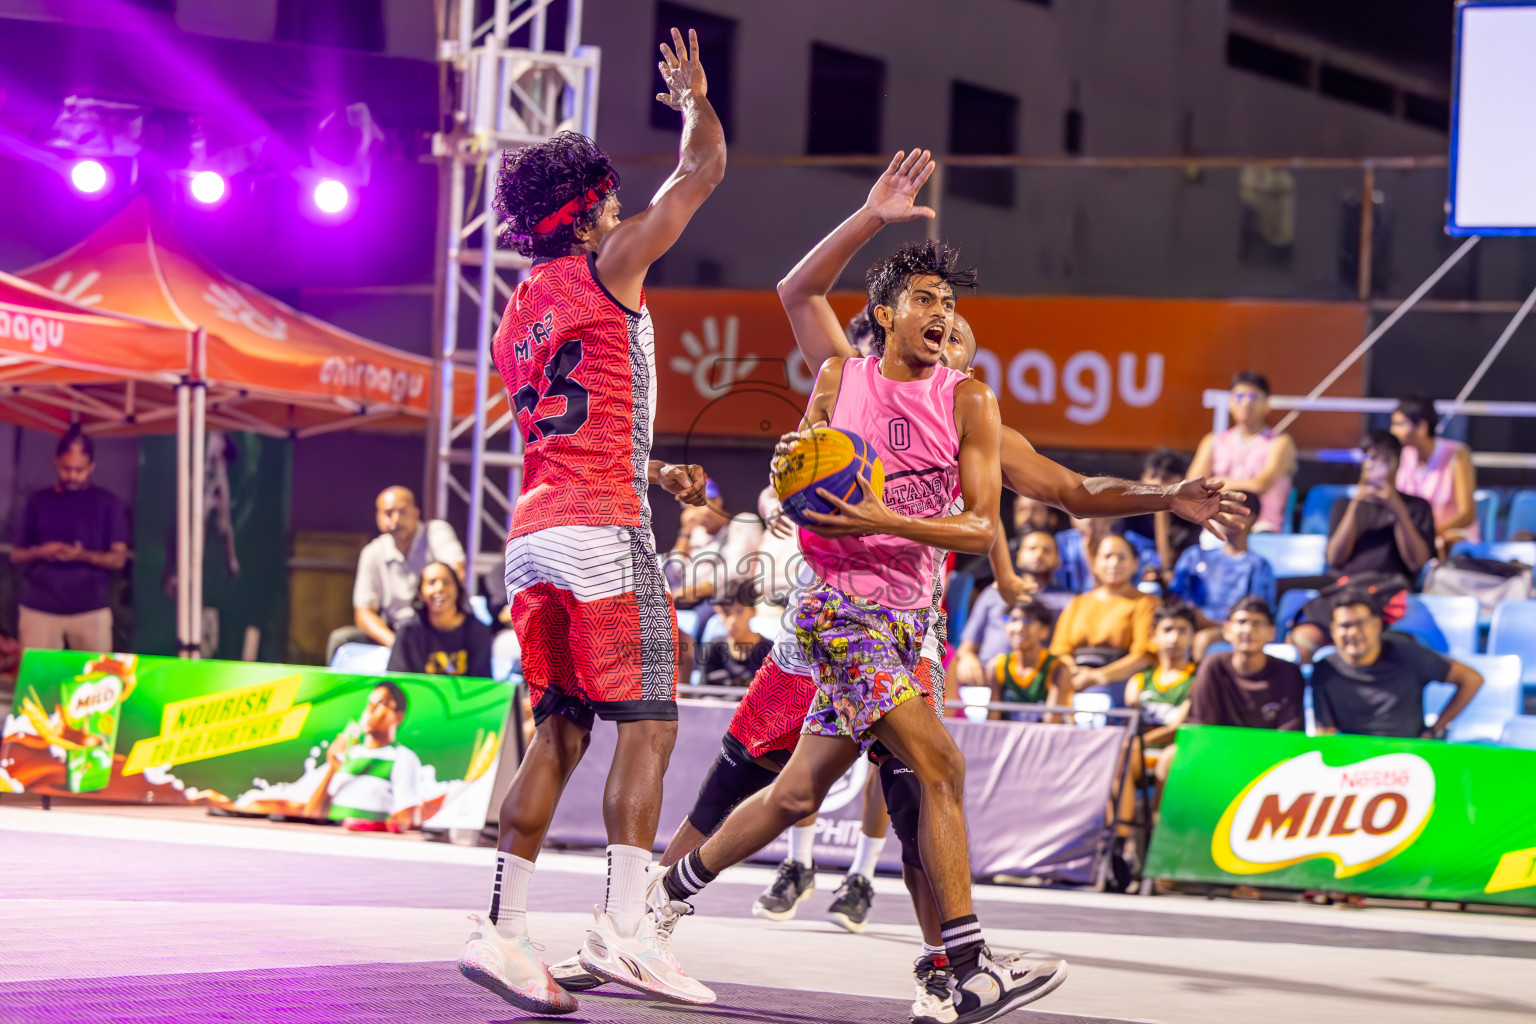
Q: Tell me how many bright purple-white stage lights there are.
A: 3